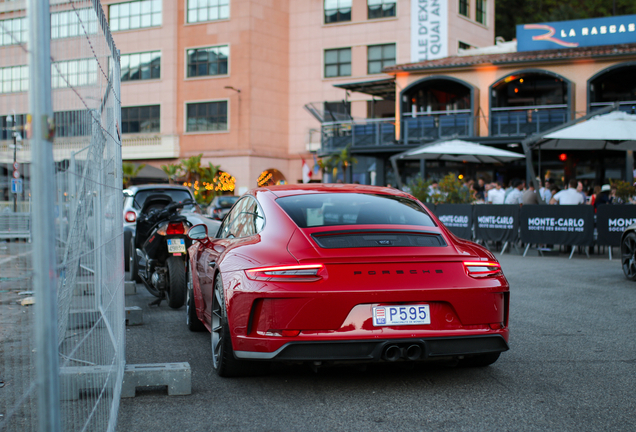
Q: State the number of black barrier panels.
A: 4